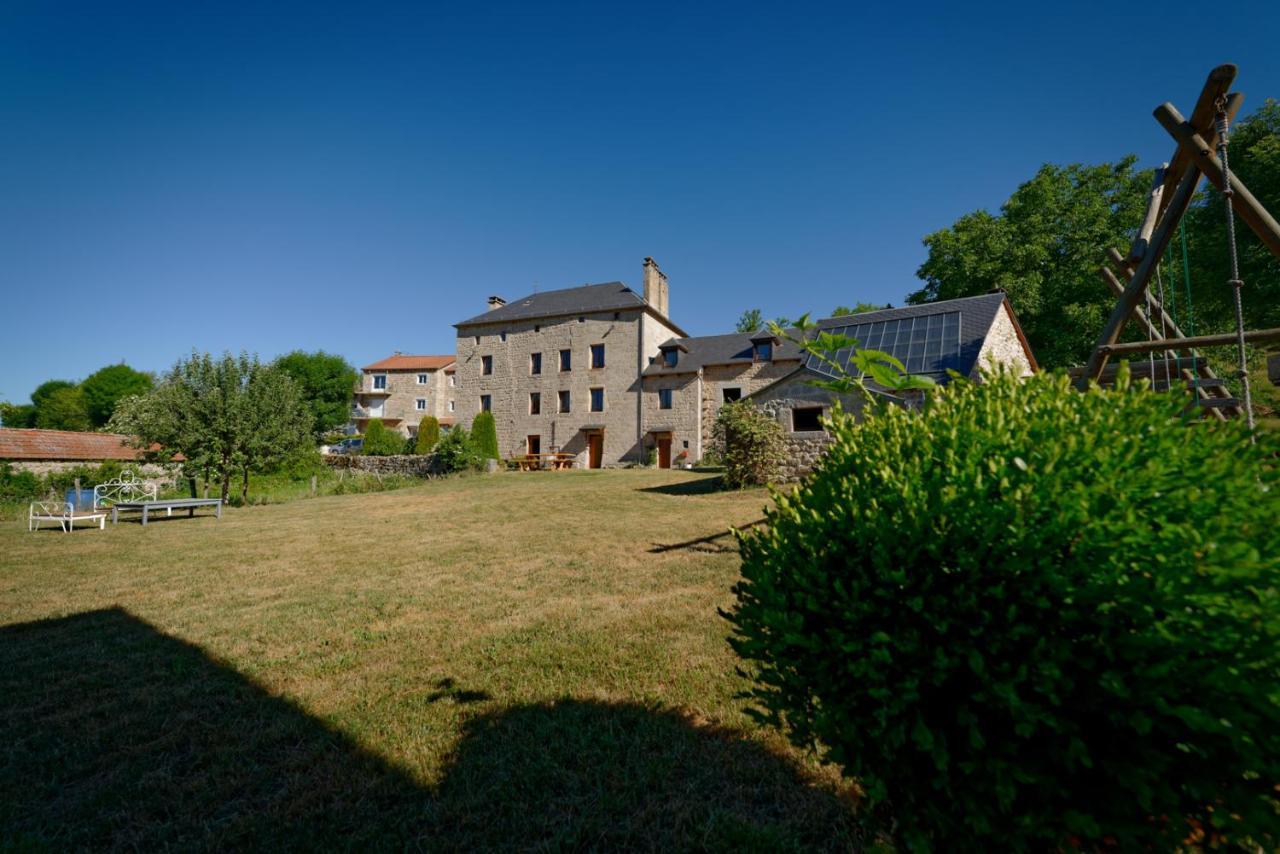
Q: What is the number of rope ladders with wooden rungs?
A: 0